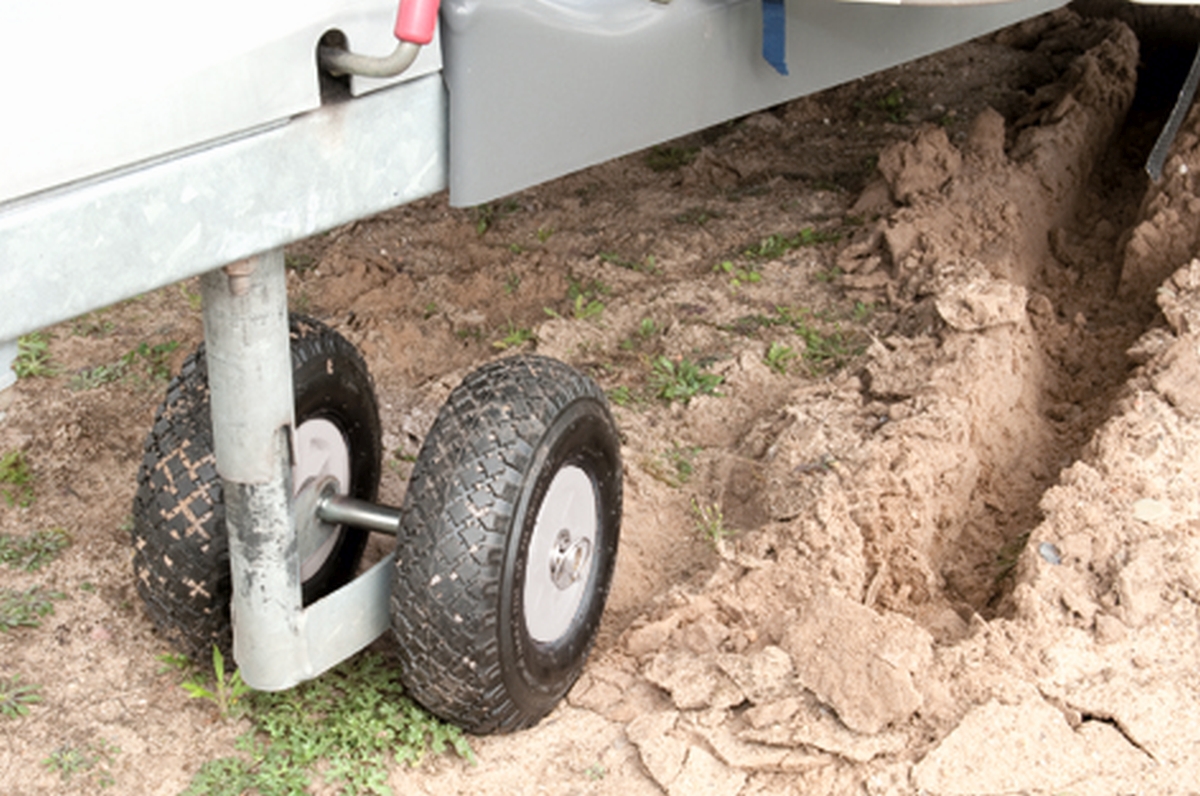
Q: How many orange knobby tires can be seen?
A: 0